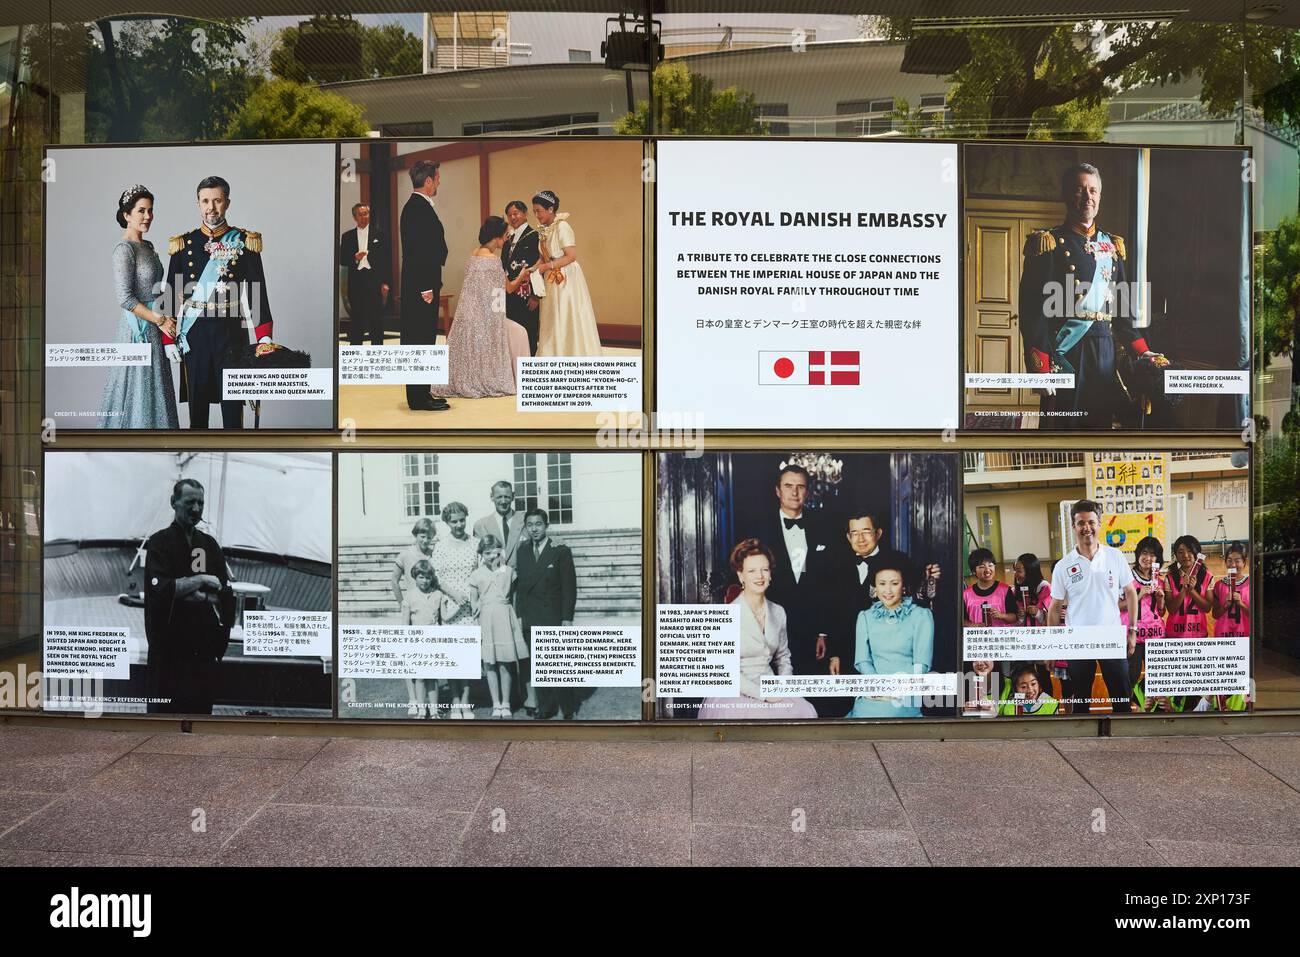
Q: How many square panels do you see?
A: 8